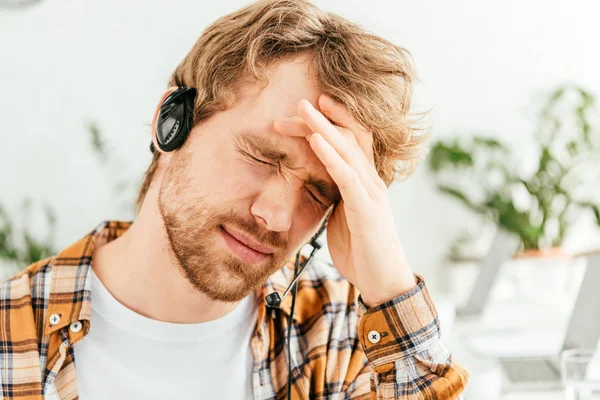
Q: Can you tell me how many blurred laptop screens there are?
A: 2